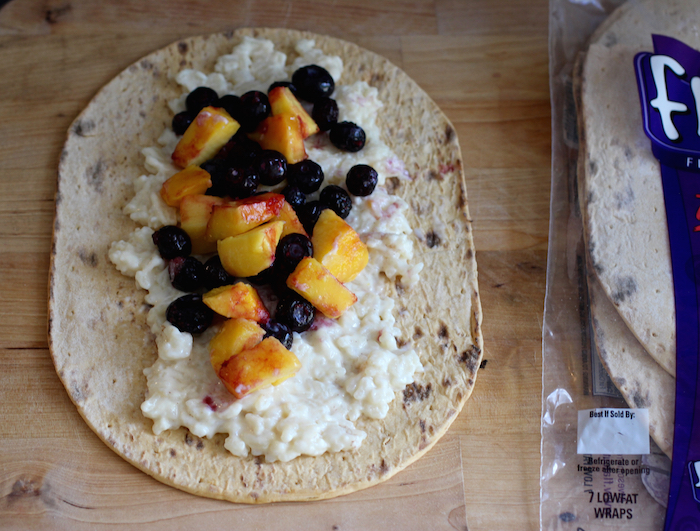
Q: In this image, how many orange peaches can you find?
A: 13